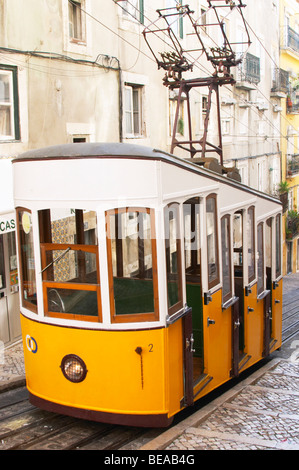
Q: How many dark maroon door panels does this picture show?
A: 3